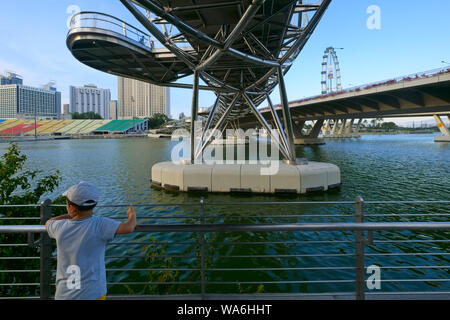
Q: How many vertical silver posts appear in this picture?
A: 3